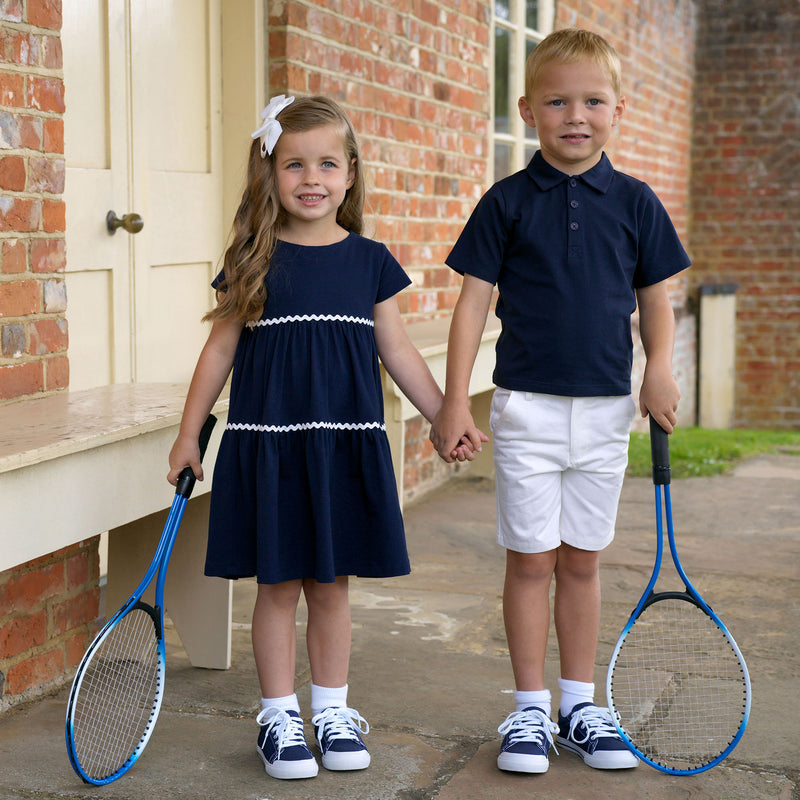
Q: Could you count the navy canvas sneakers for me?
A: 4